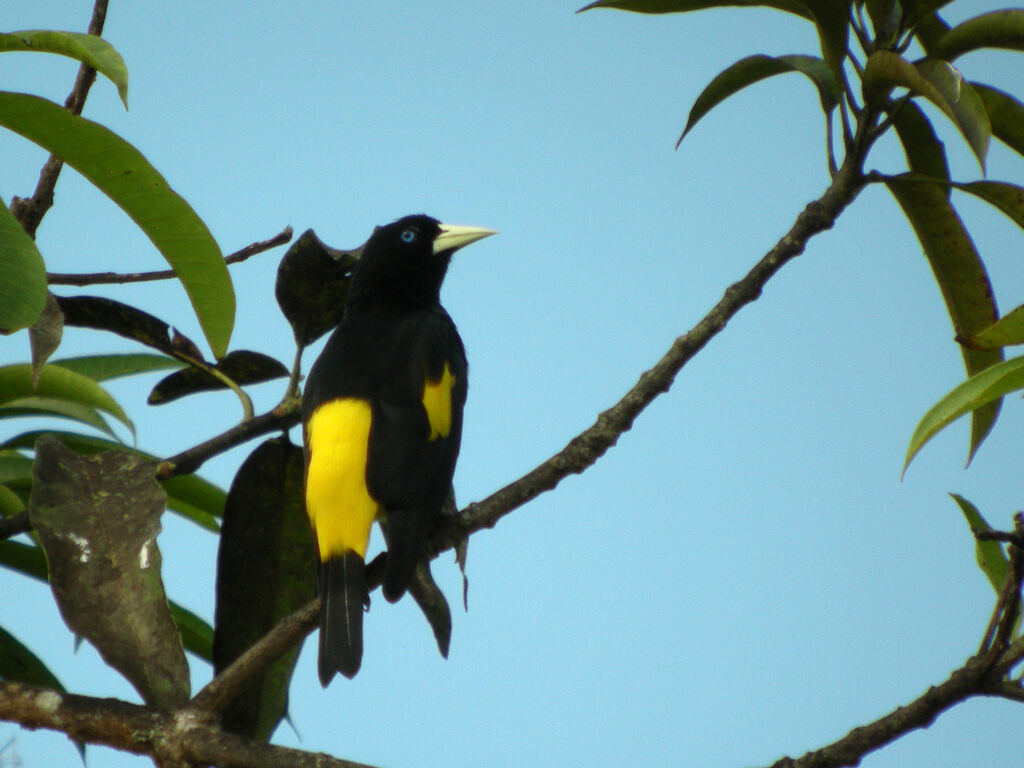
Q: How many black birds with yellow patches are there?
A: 1